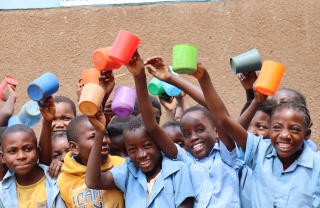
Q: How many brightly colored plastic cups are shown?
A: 14